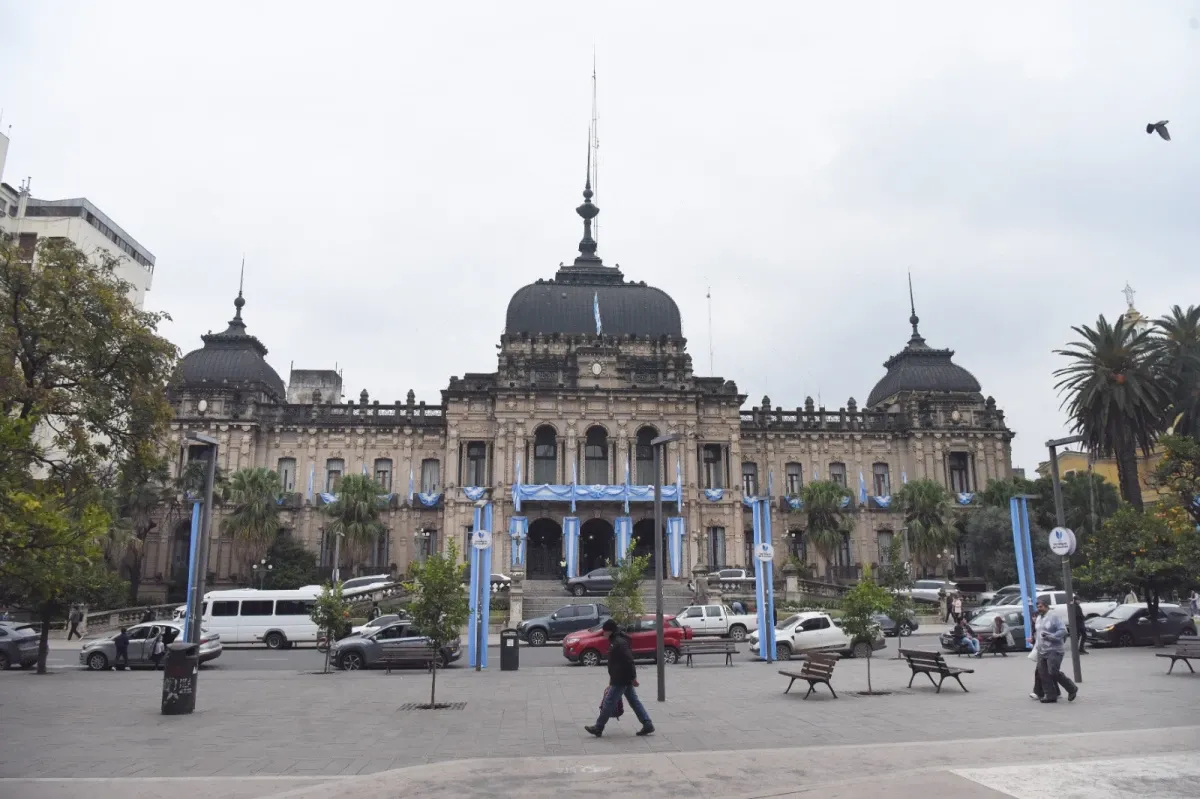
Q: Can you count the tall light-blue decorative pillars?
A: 4